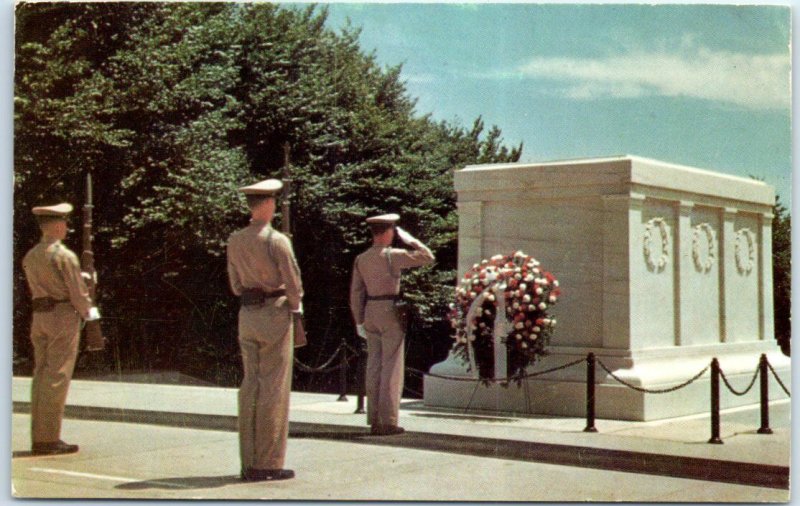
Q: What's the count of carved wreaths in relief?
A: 3